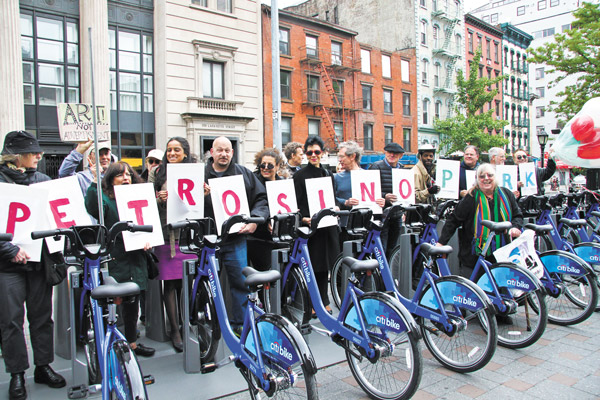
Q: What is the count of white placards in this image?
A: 13